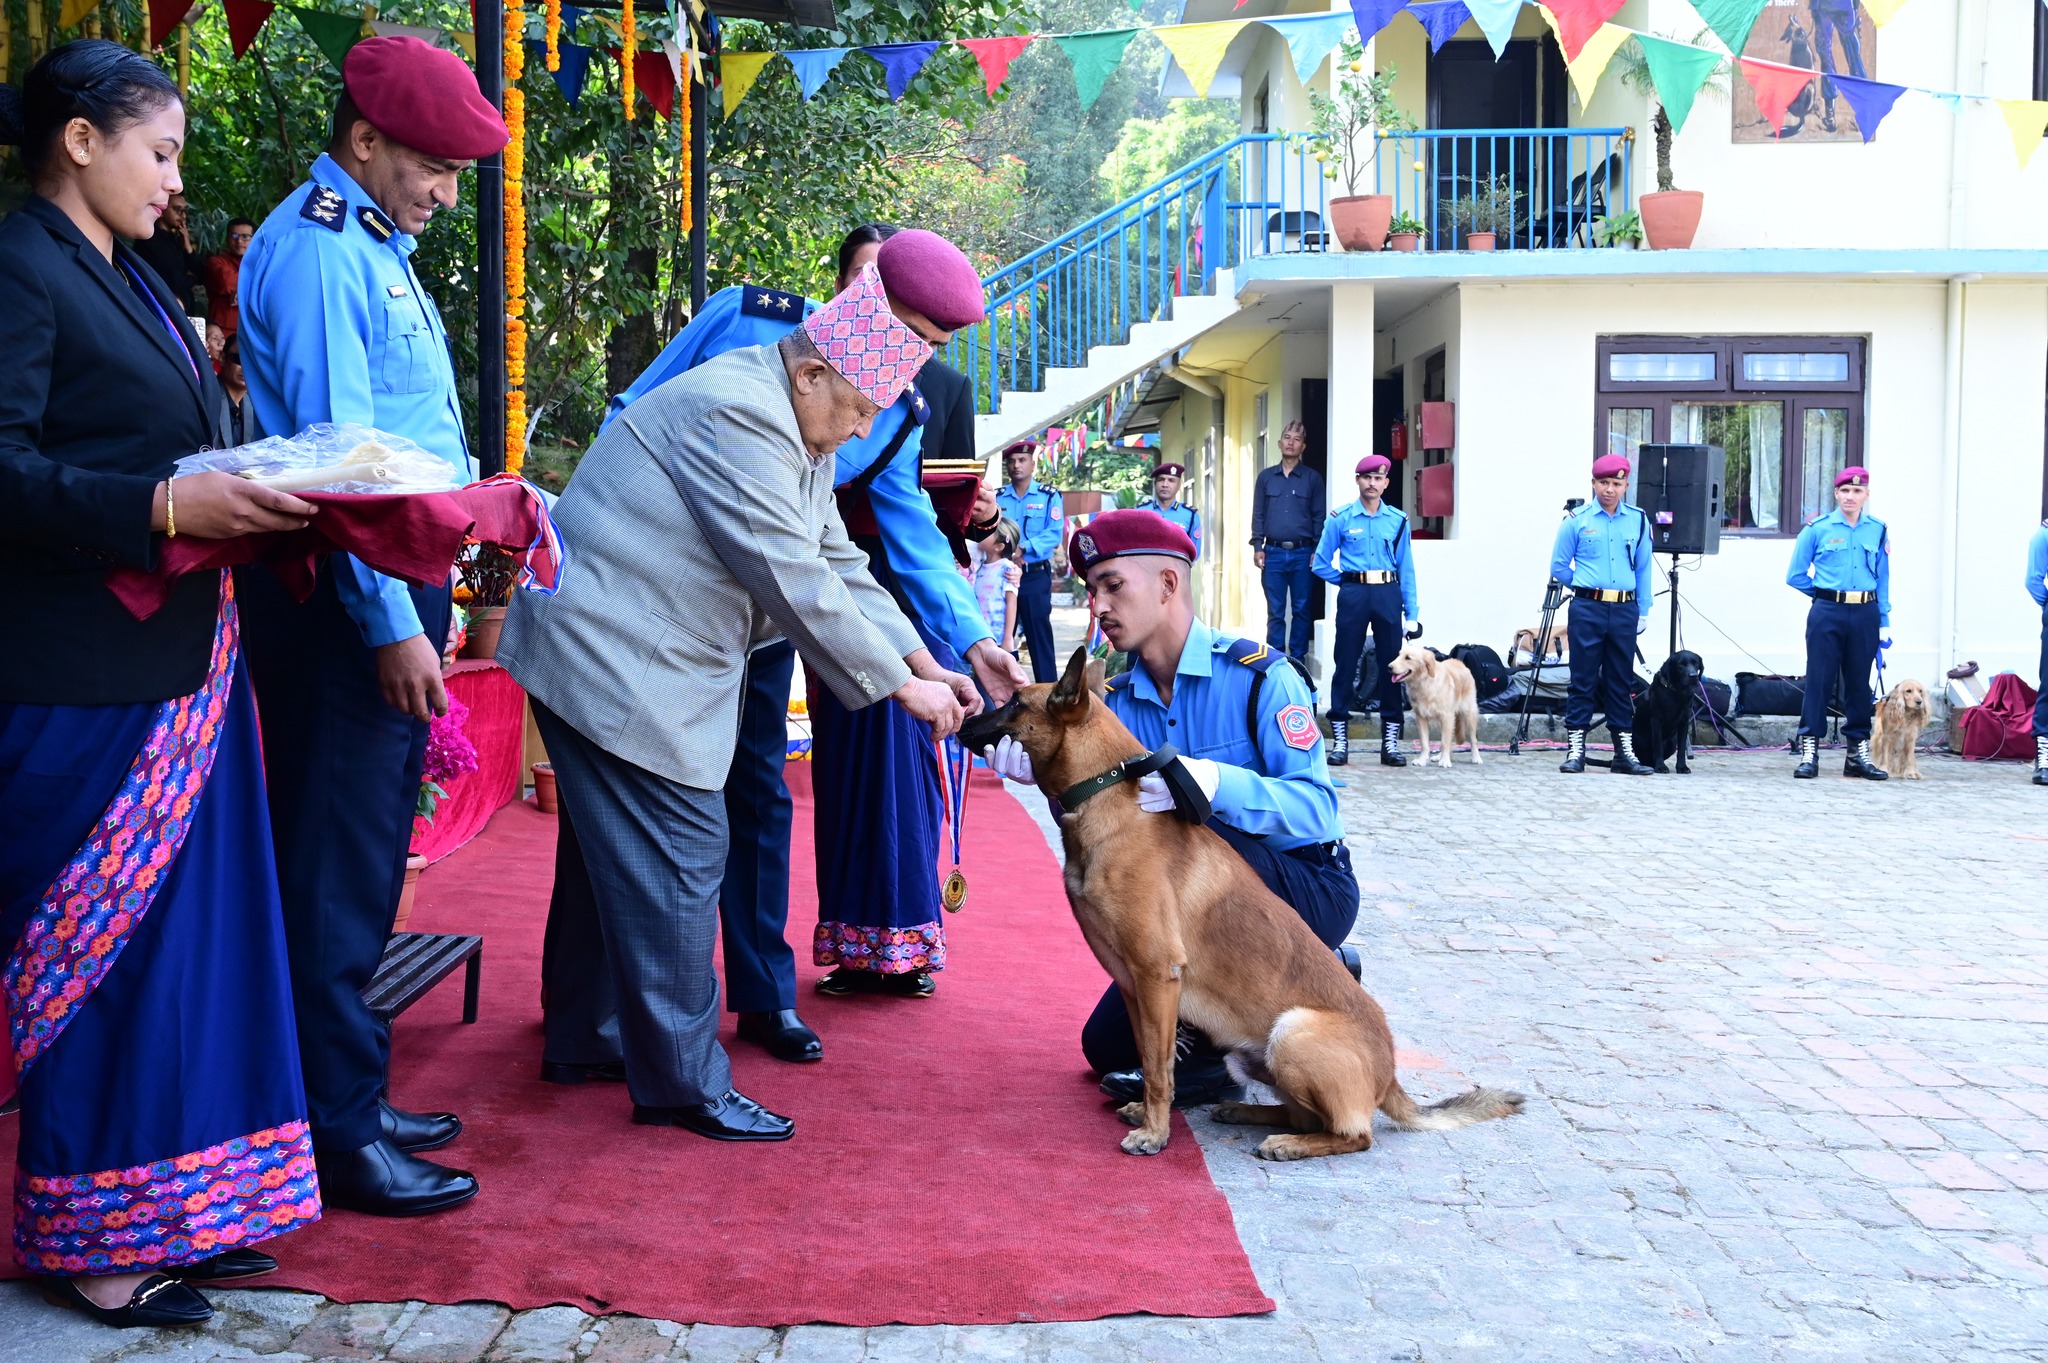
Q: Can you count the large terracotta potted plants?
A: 2